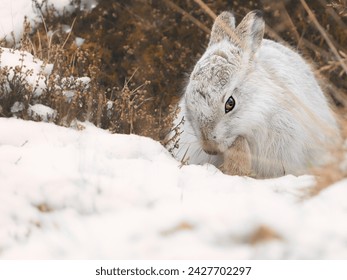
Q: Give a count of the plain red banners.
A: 0